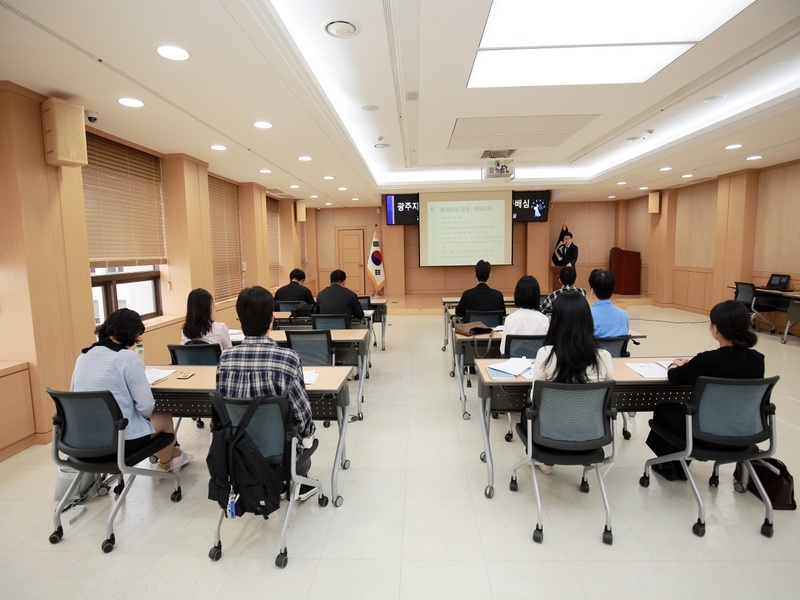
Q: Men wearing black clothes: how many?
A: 4